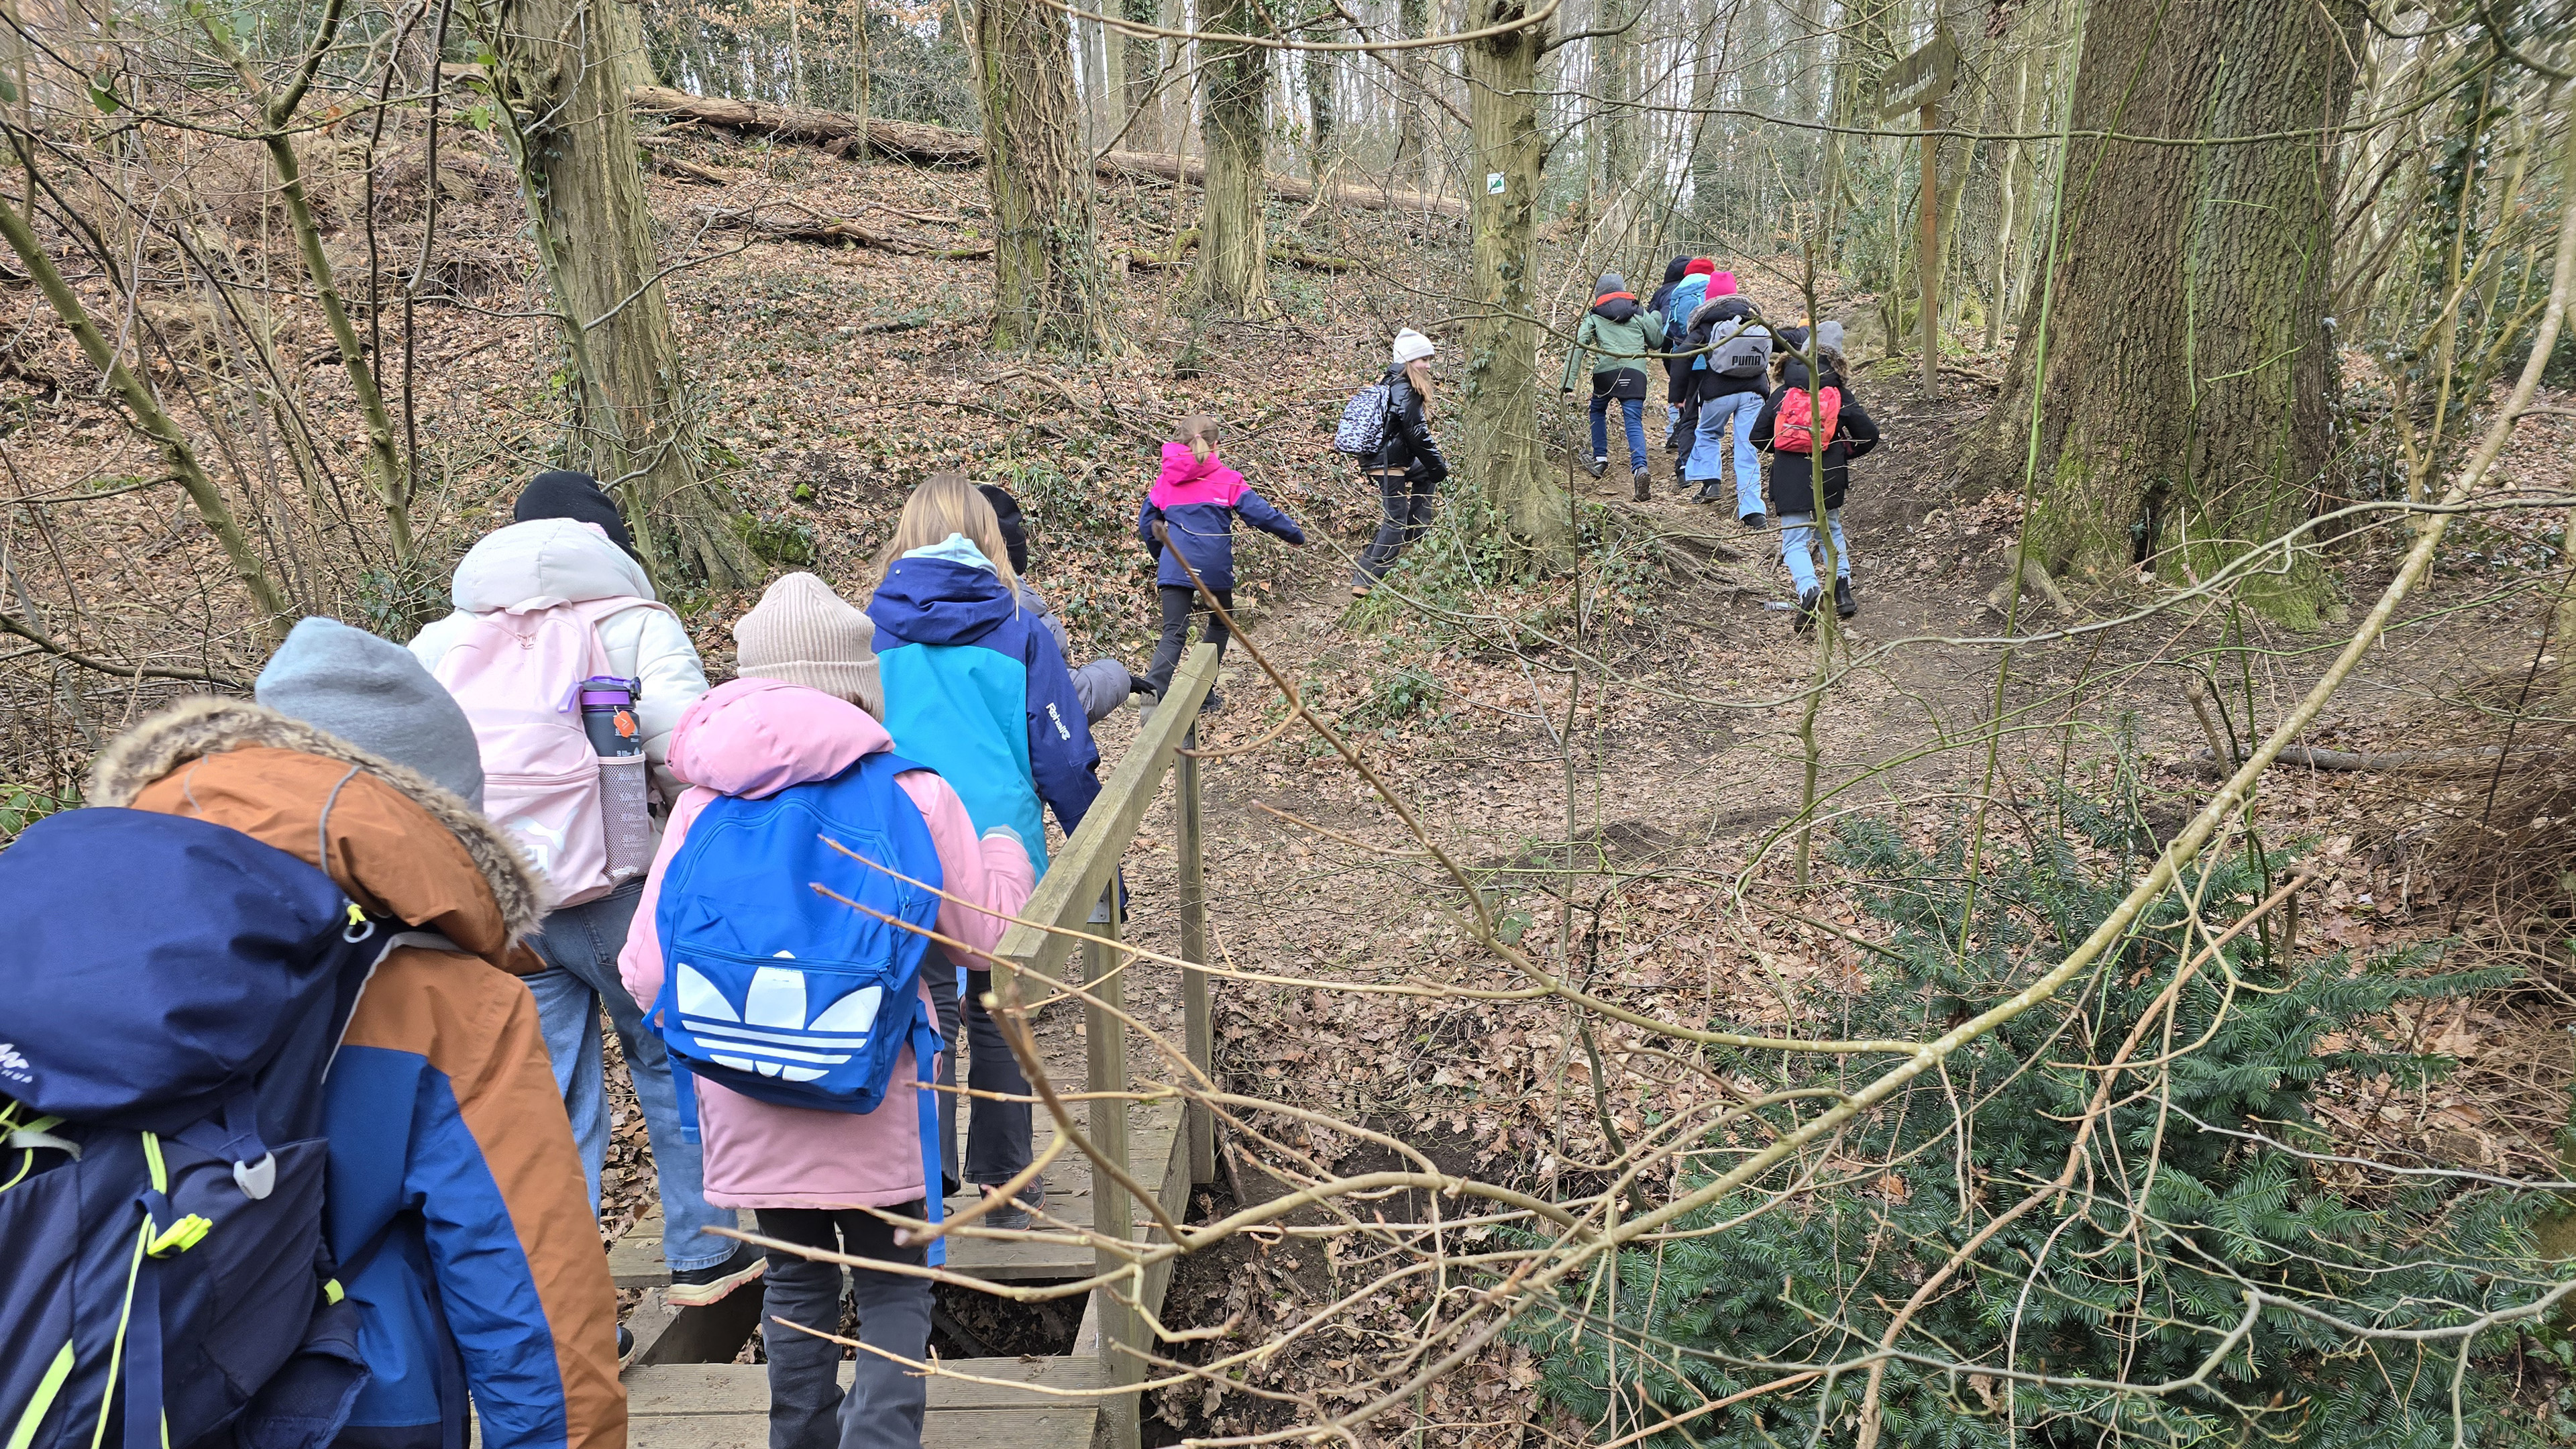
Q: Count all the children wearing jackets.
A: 12